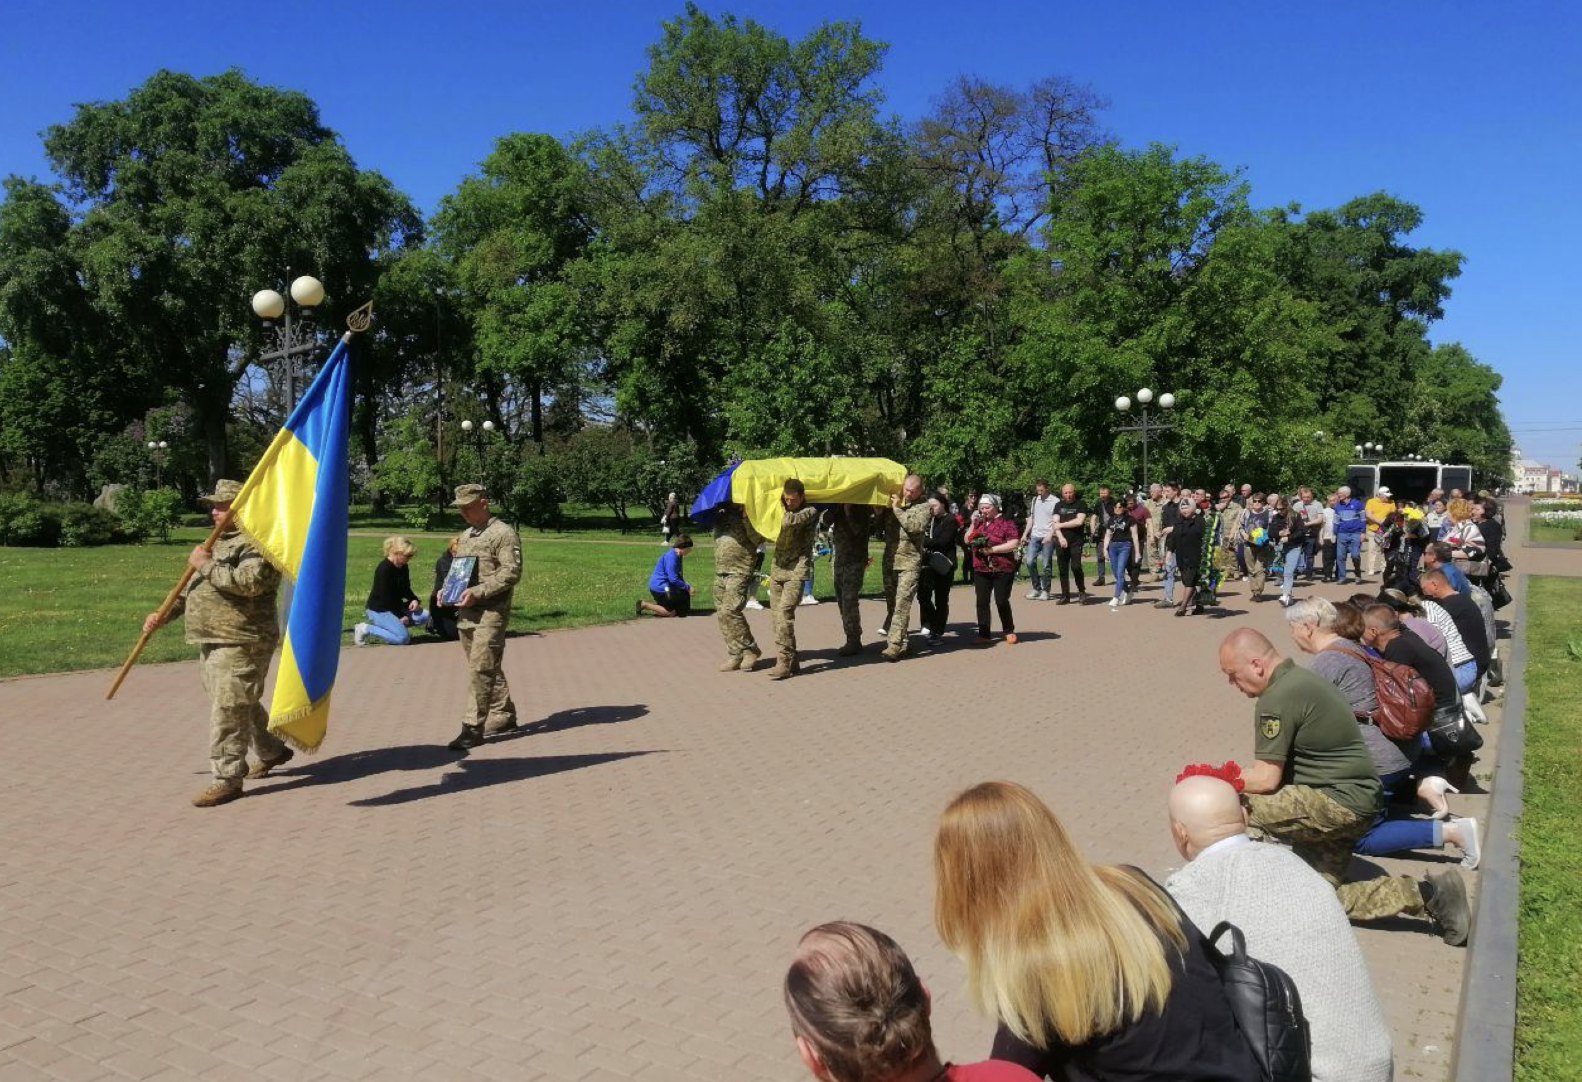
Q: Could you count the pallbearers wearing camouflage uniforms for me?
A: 4